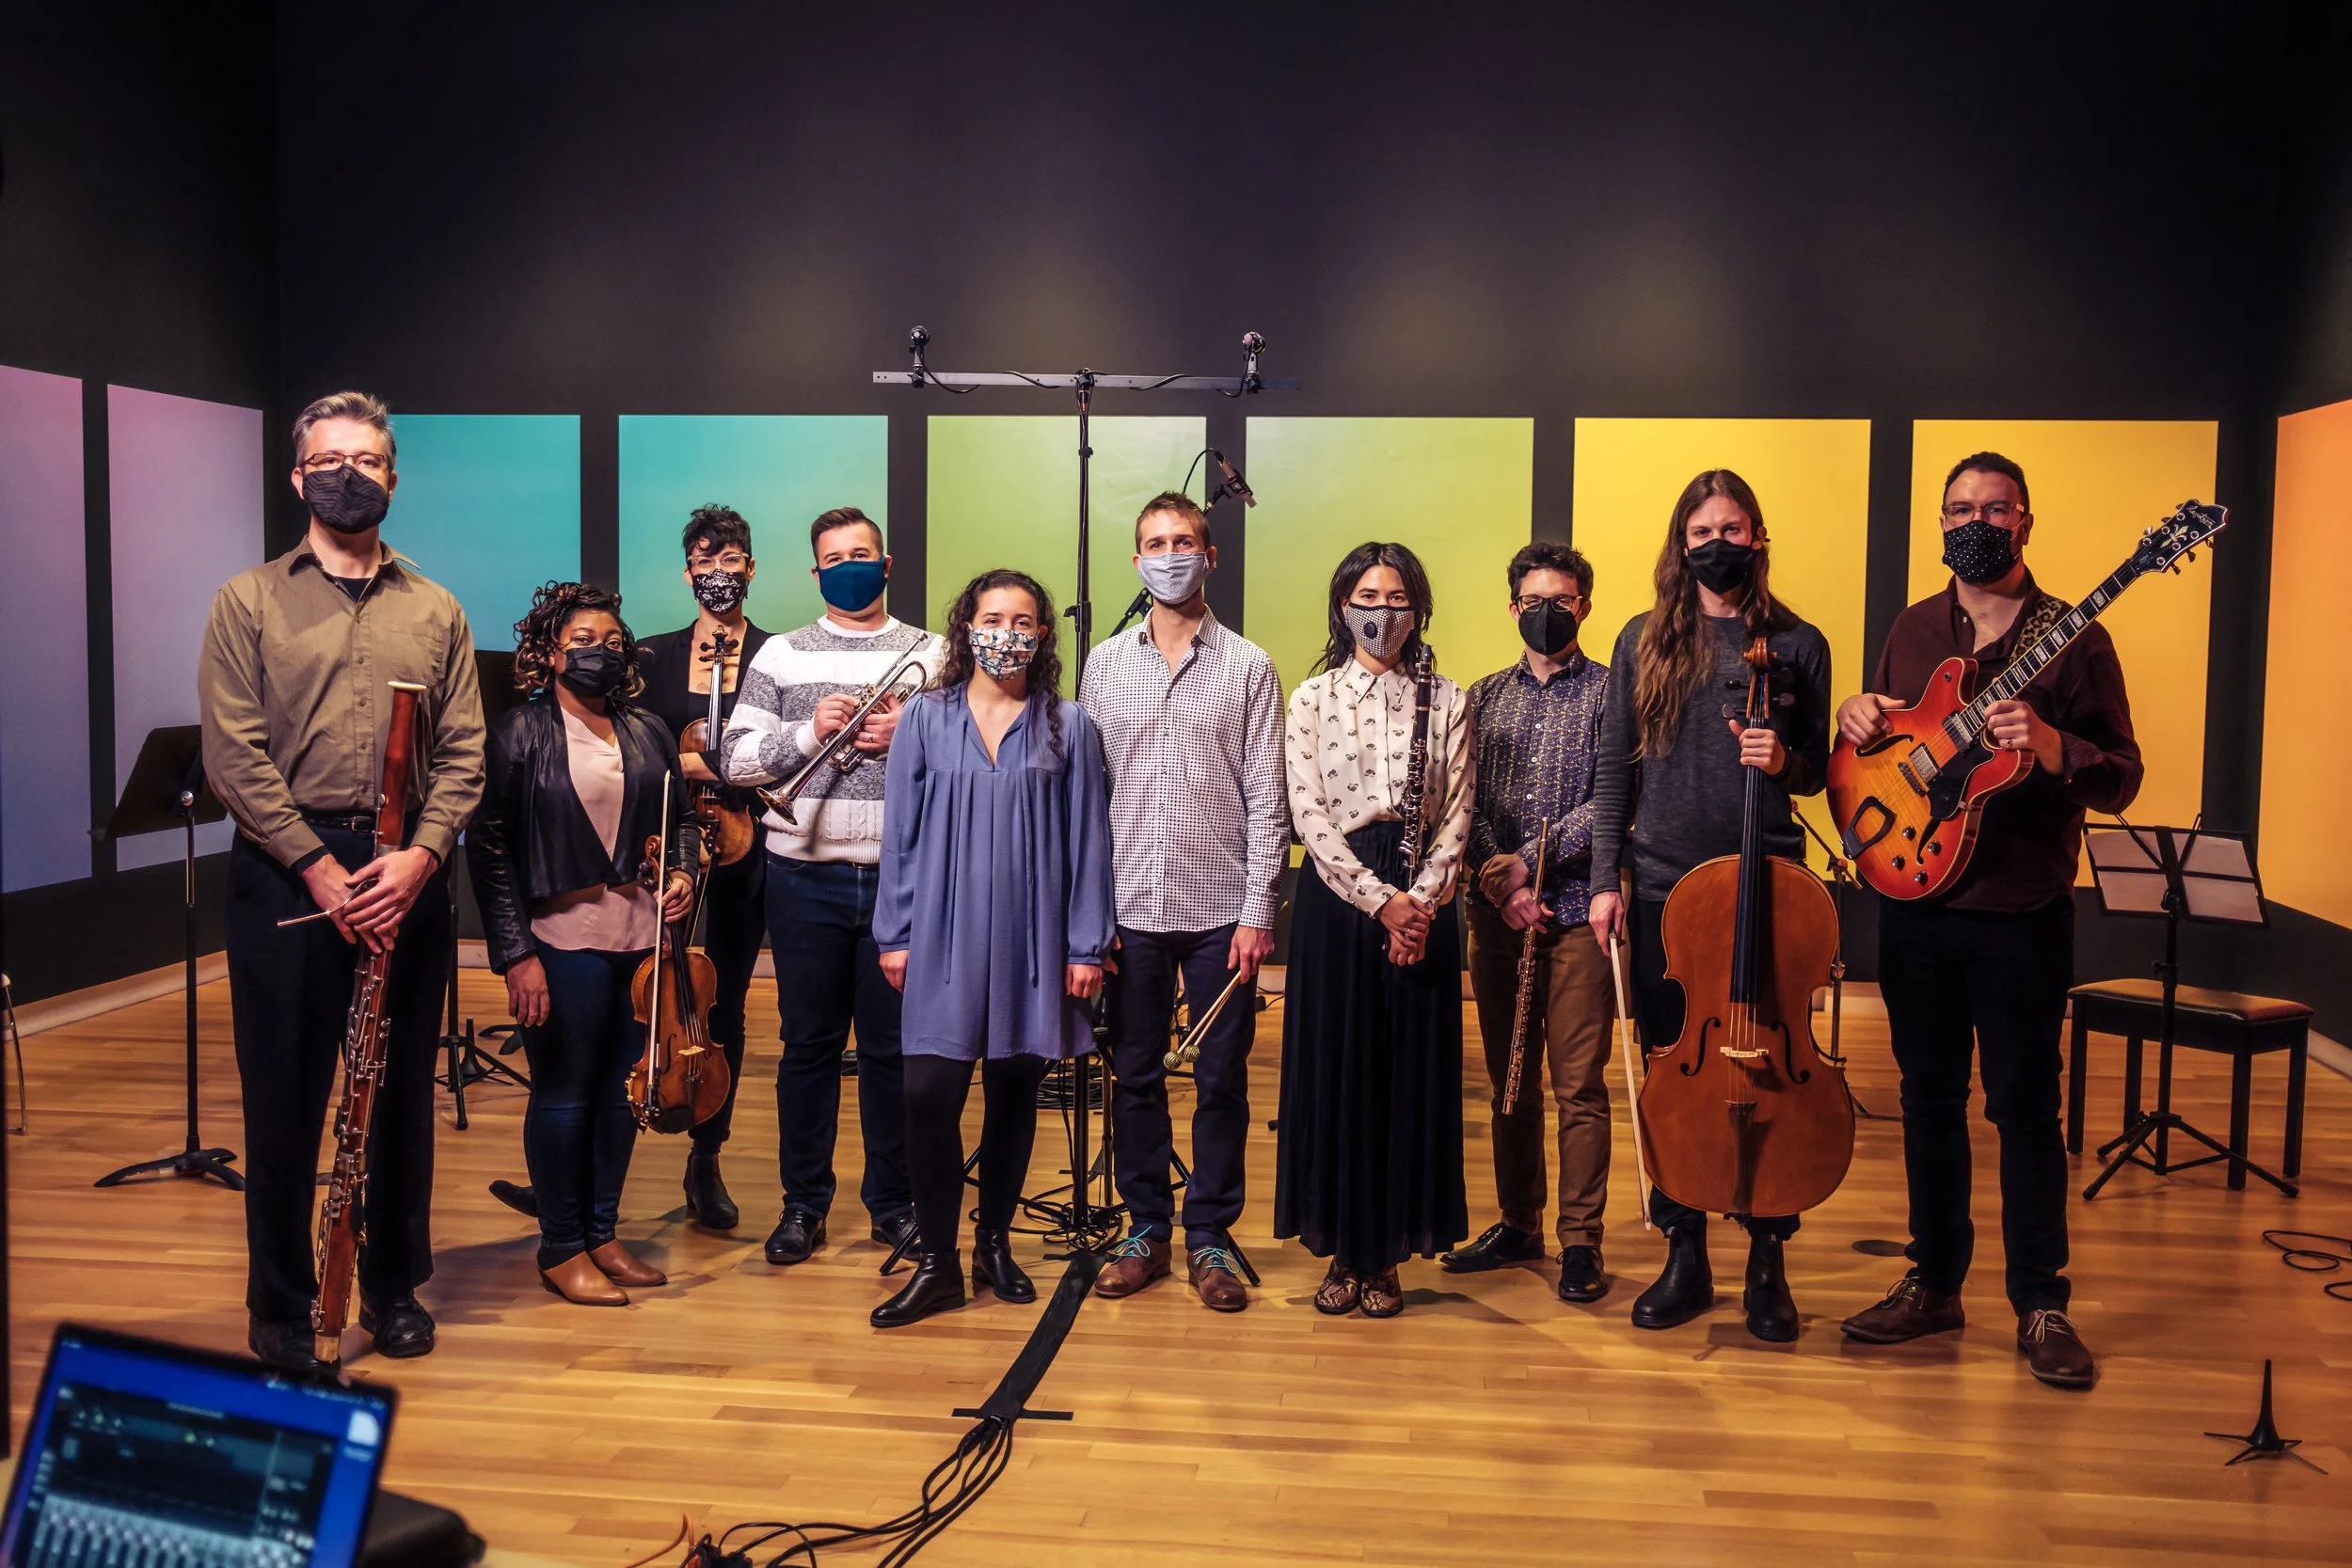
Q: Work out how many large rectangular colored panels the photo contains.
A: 9